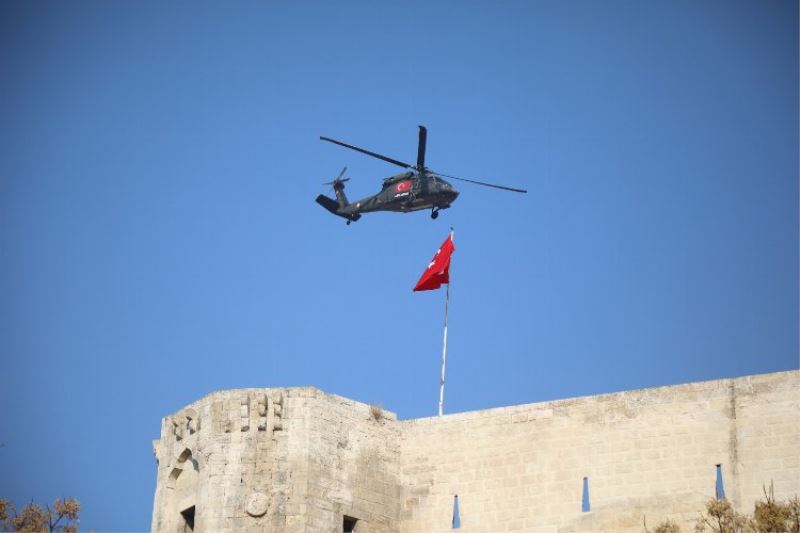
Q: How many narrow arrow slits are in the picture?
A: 3